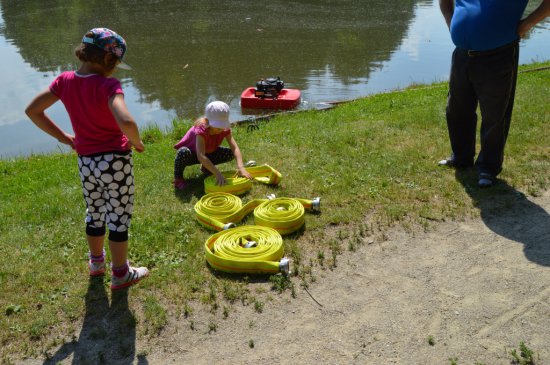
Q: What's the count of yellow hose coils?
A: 4